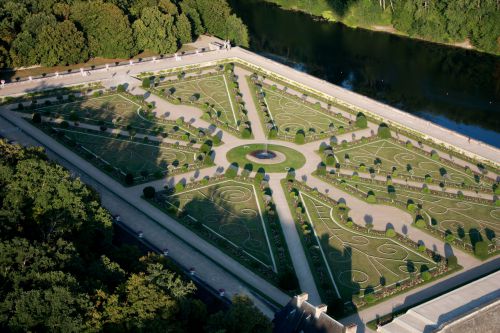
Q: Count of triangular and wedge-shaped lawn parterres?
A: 8